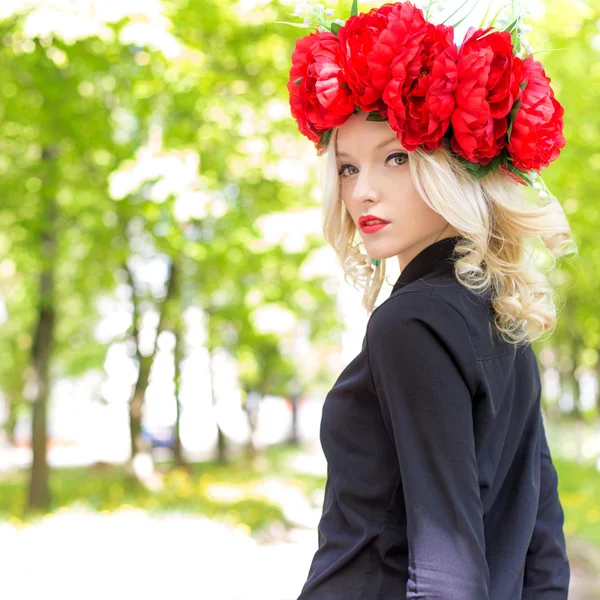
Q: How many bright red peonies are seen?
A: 5